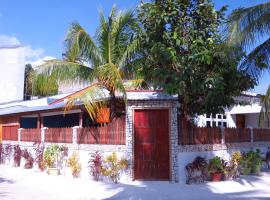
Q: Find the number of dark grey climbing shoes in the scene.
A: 0